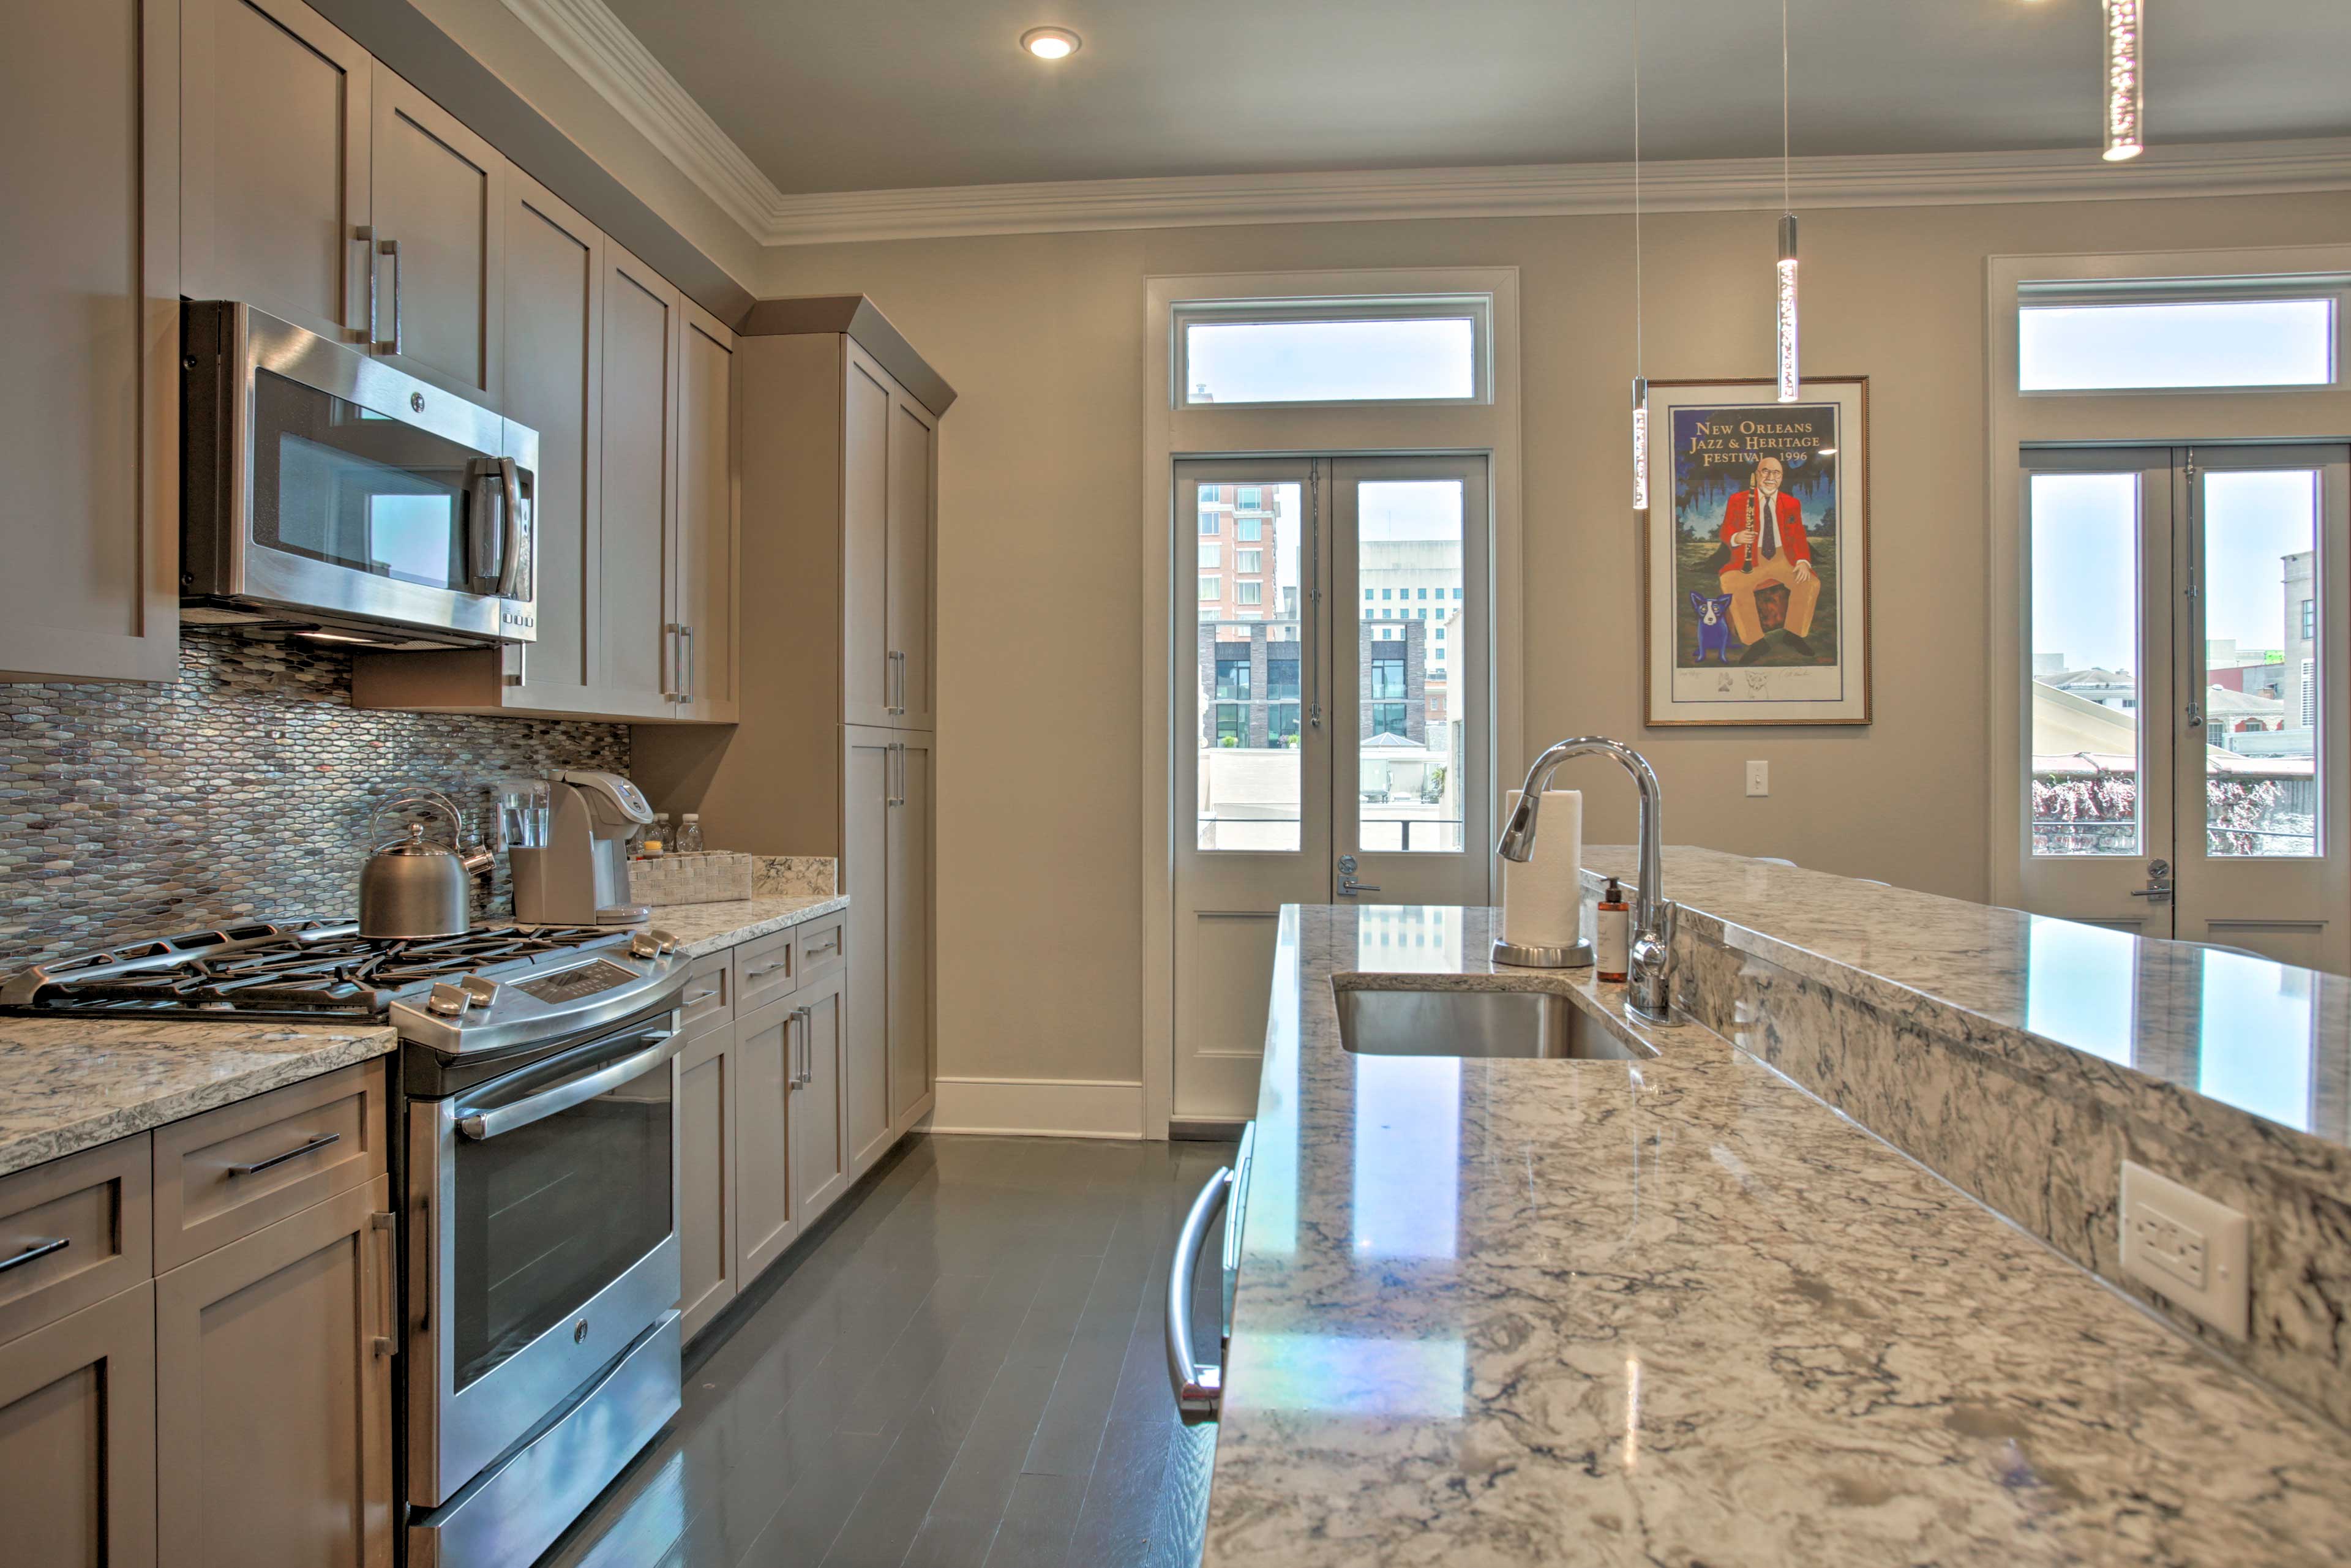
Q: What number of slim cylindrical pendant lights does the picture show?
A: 3